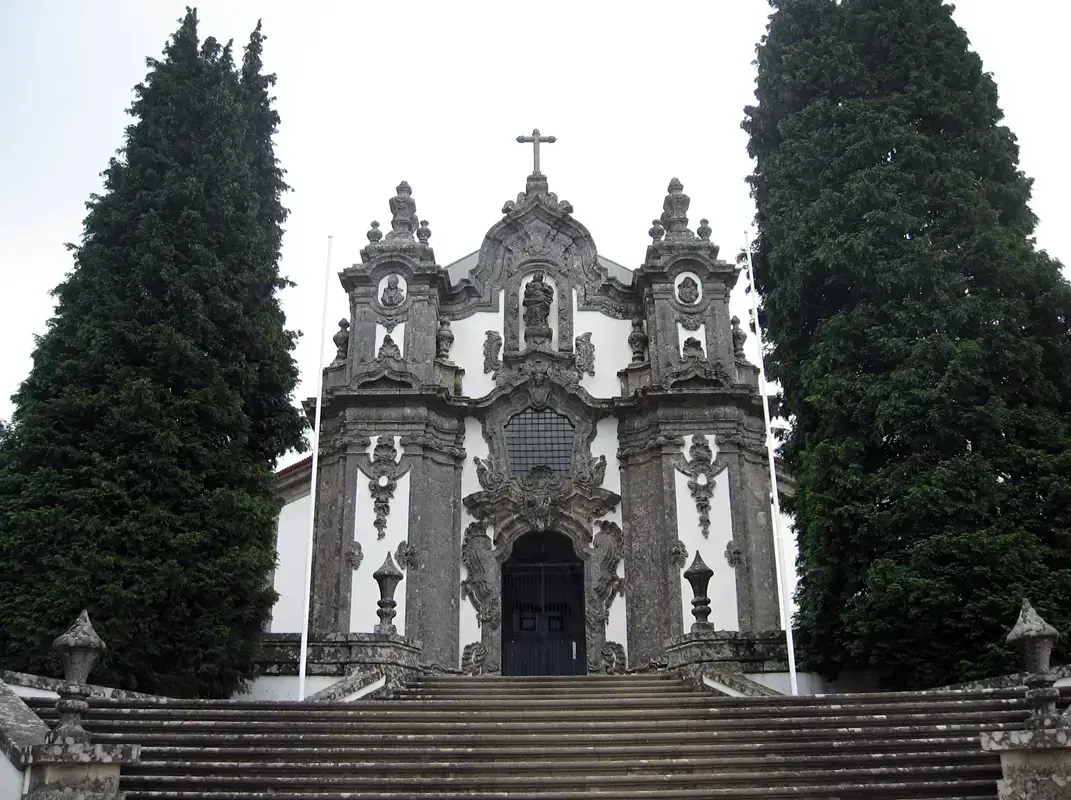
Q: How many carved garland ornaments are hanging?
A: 2